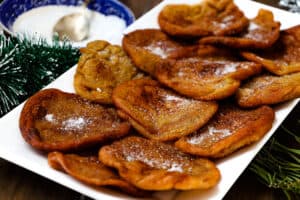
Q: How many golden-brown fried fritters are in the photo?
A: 12